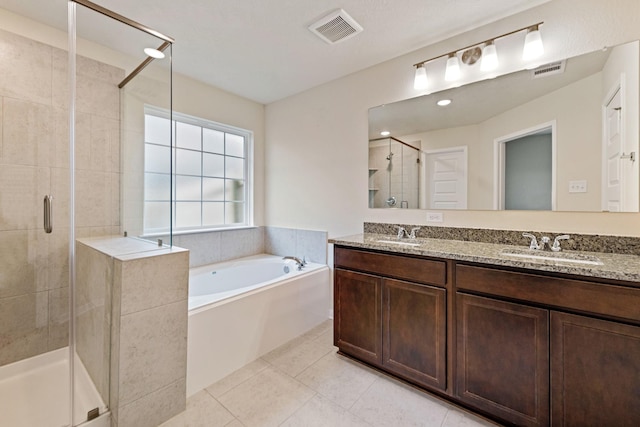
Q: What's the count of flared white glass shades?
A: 4